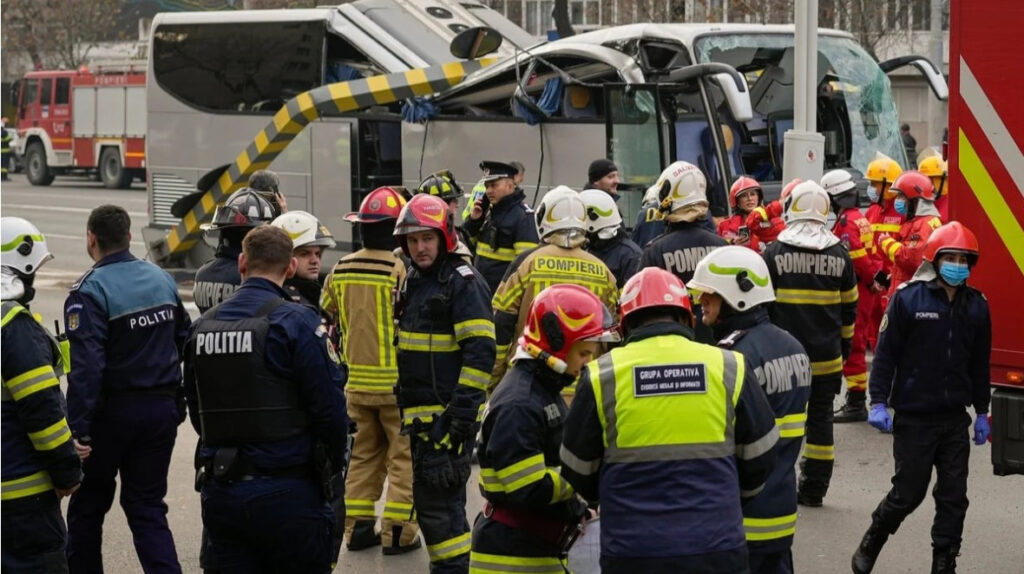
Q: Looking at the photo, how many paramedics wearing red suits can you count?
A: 6